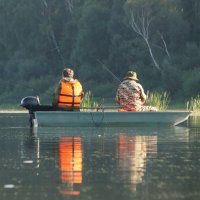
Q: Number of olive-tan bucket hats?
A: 1